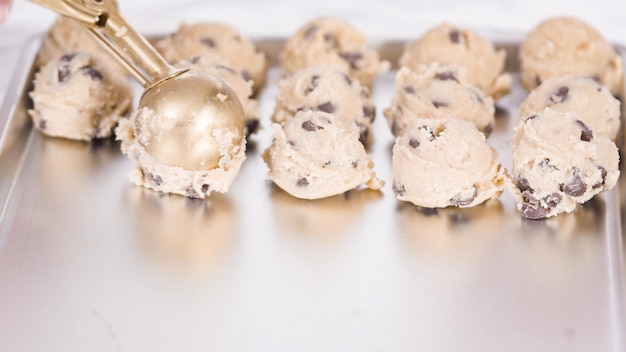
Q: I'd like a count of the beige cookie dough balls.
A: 14